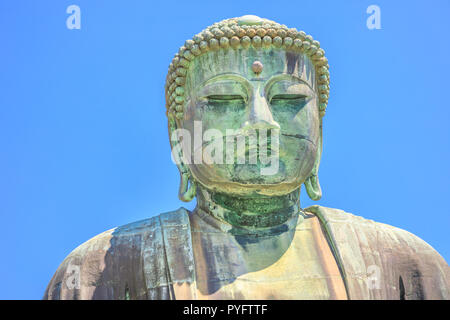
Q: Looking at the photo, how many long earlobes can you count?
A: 2